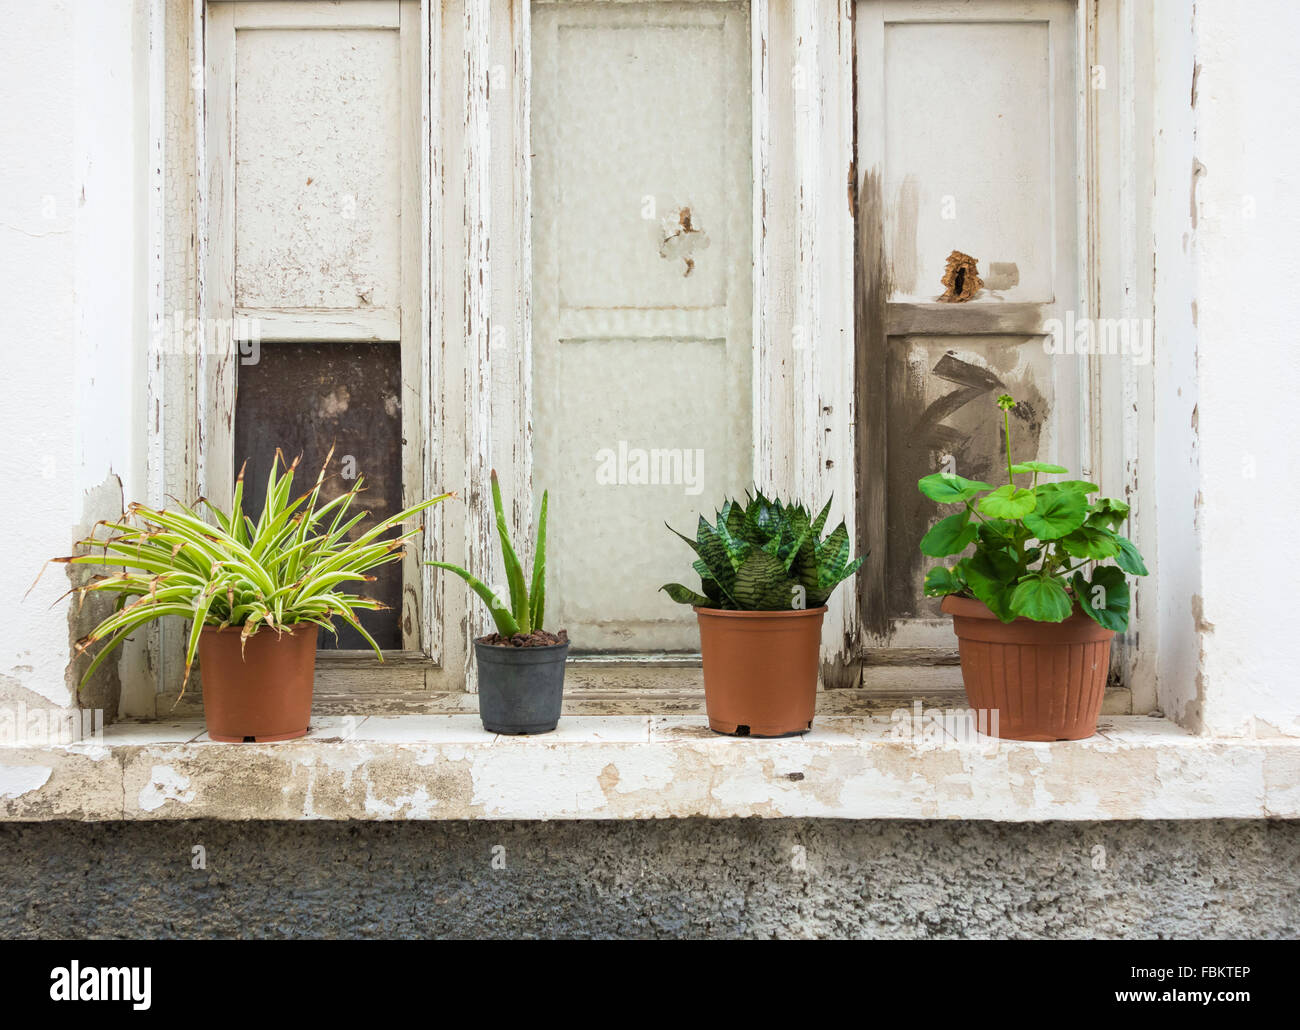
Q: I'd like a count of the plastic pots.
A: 4